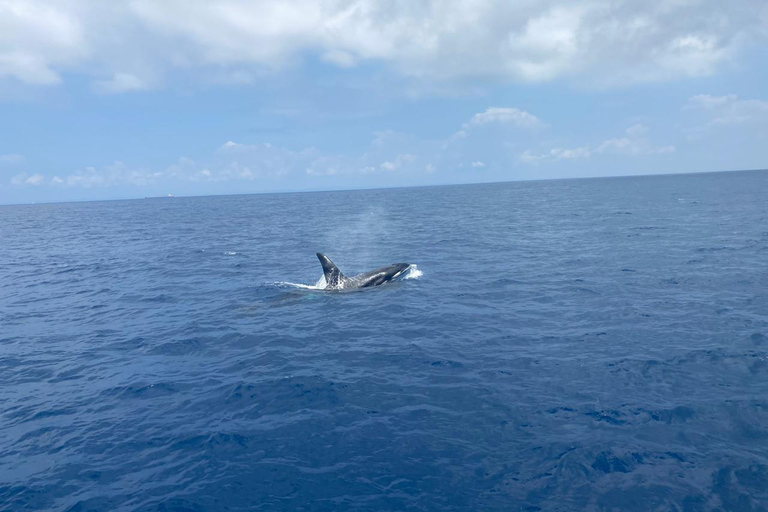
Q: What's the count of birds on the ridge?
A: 0